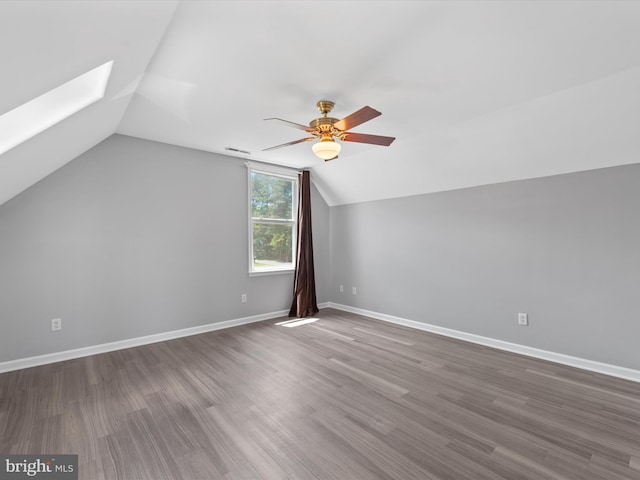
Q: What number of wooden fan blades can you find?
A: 5